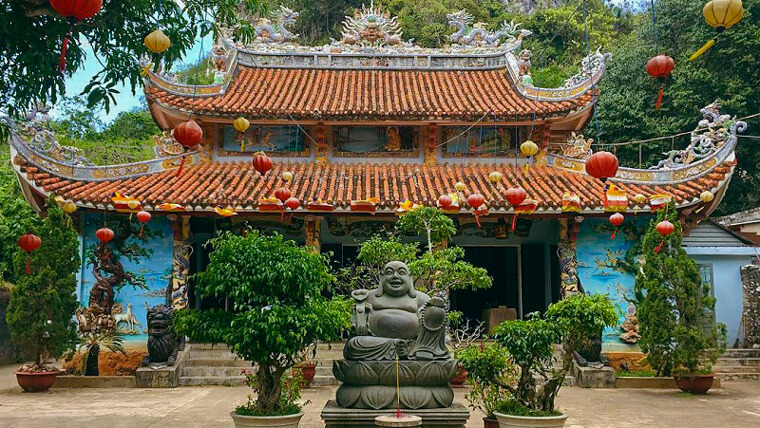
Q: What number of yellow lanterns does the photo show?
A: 11